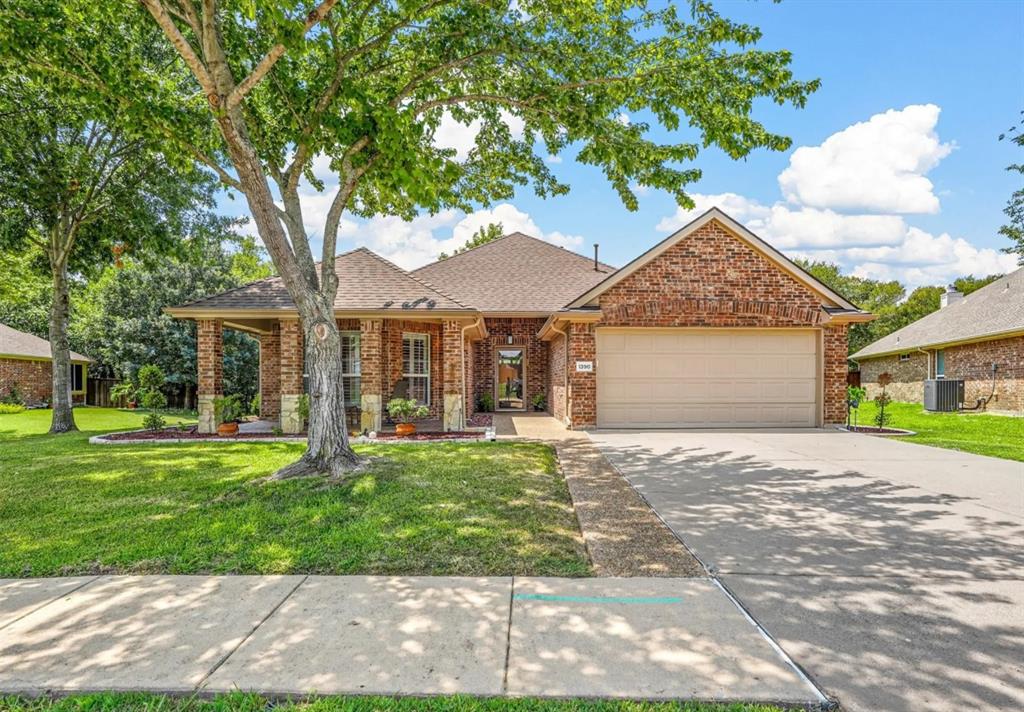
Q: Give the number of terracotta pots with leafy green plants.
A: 2